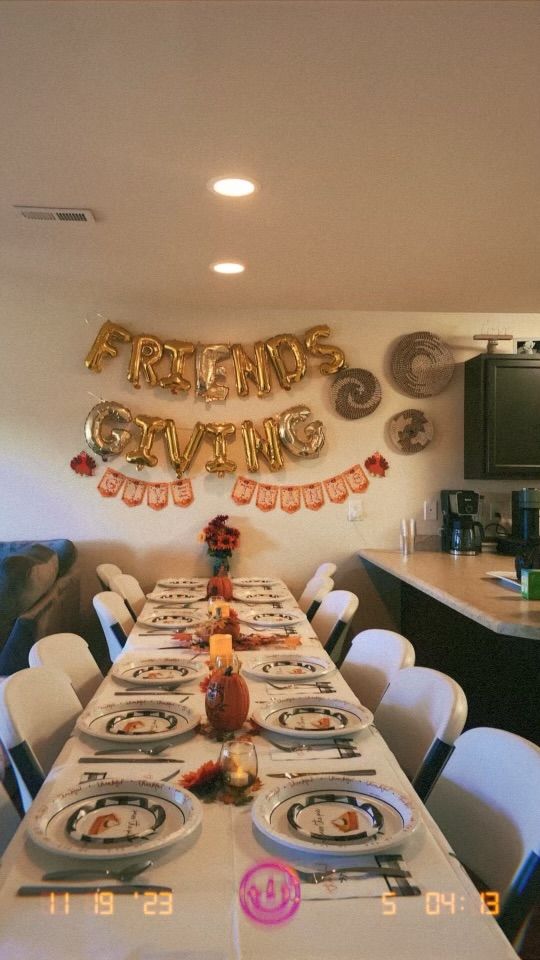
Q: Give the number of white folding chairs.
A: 12